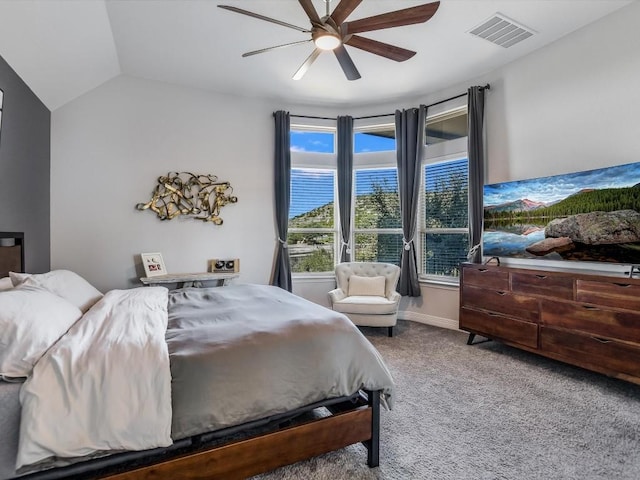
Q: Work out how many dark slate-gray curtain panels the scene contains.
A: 4